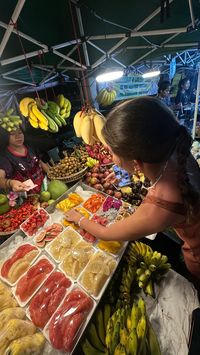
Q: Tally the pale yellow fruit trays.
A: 3